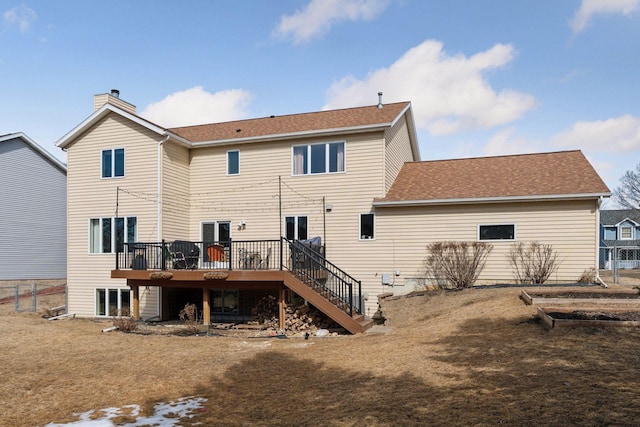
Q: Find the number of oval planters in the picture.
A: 2